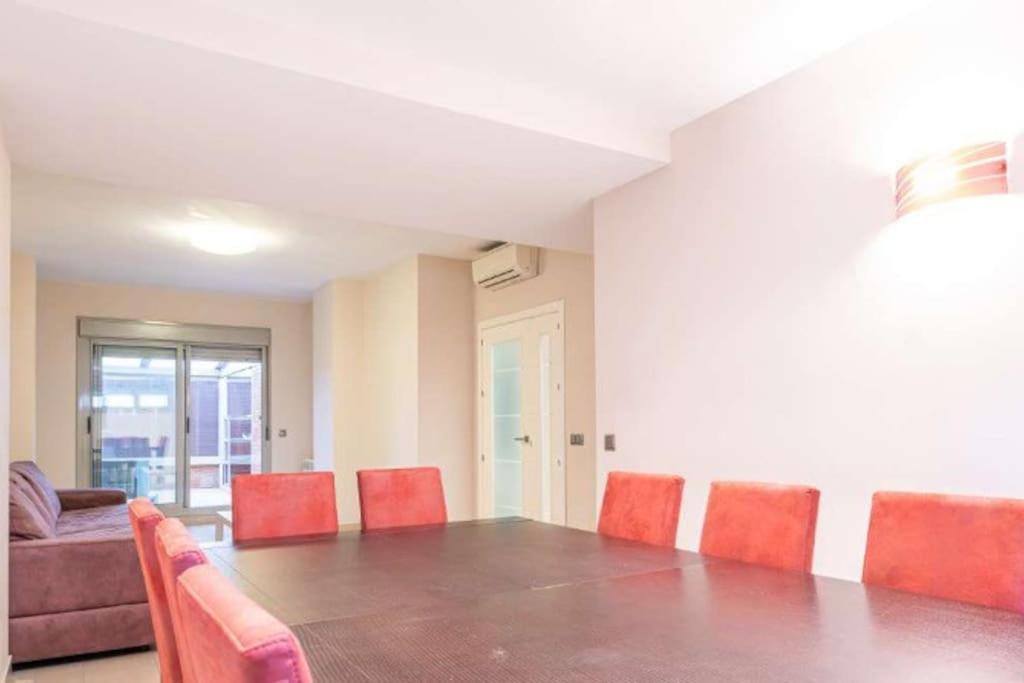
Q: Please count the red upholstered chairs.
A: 8